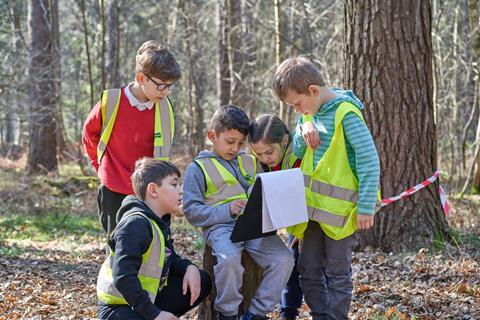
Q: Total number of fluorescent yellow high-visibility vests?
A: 5